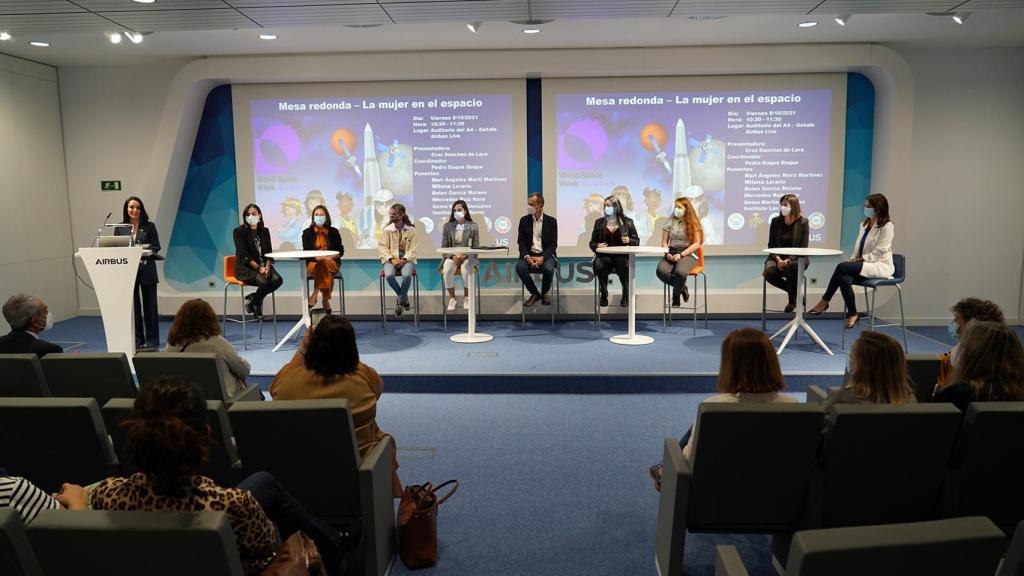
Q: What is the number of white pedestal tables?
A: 4